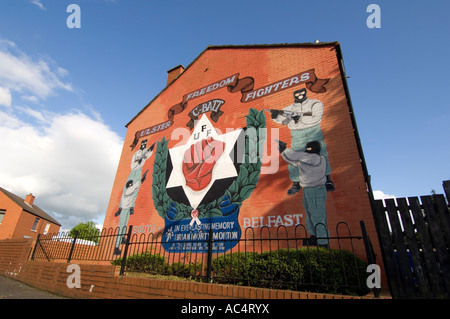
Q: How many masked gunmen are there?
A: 4